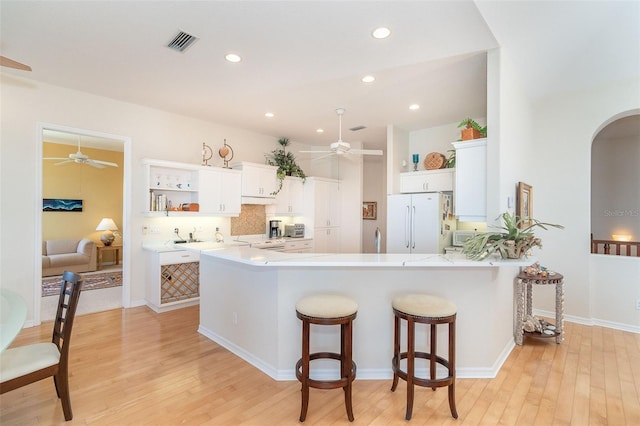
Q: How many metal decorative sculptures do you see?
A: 2